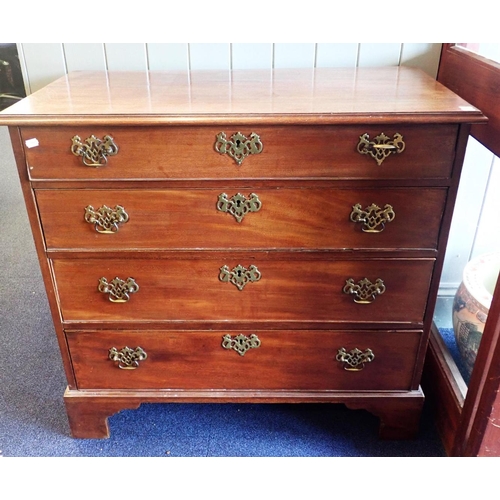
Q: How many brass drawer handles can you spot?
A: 8